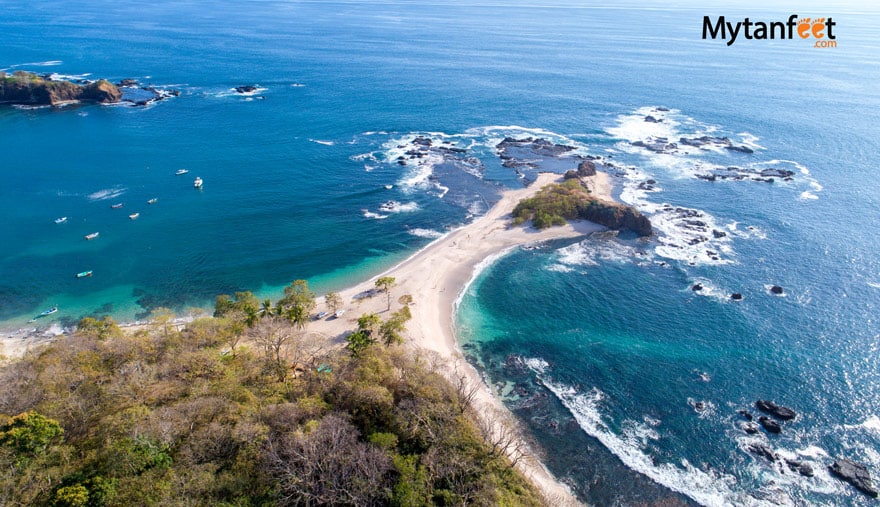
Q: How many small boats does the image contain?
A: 9